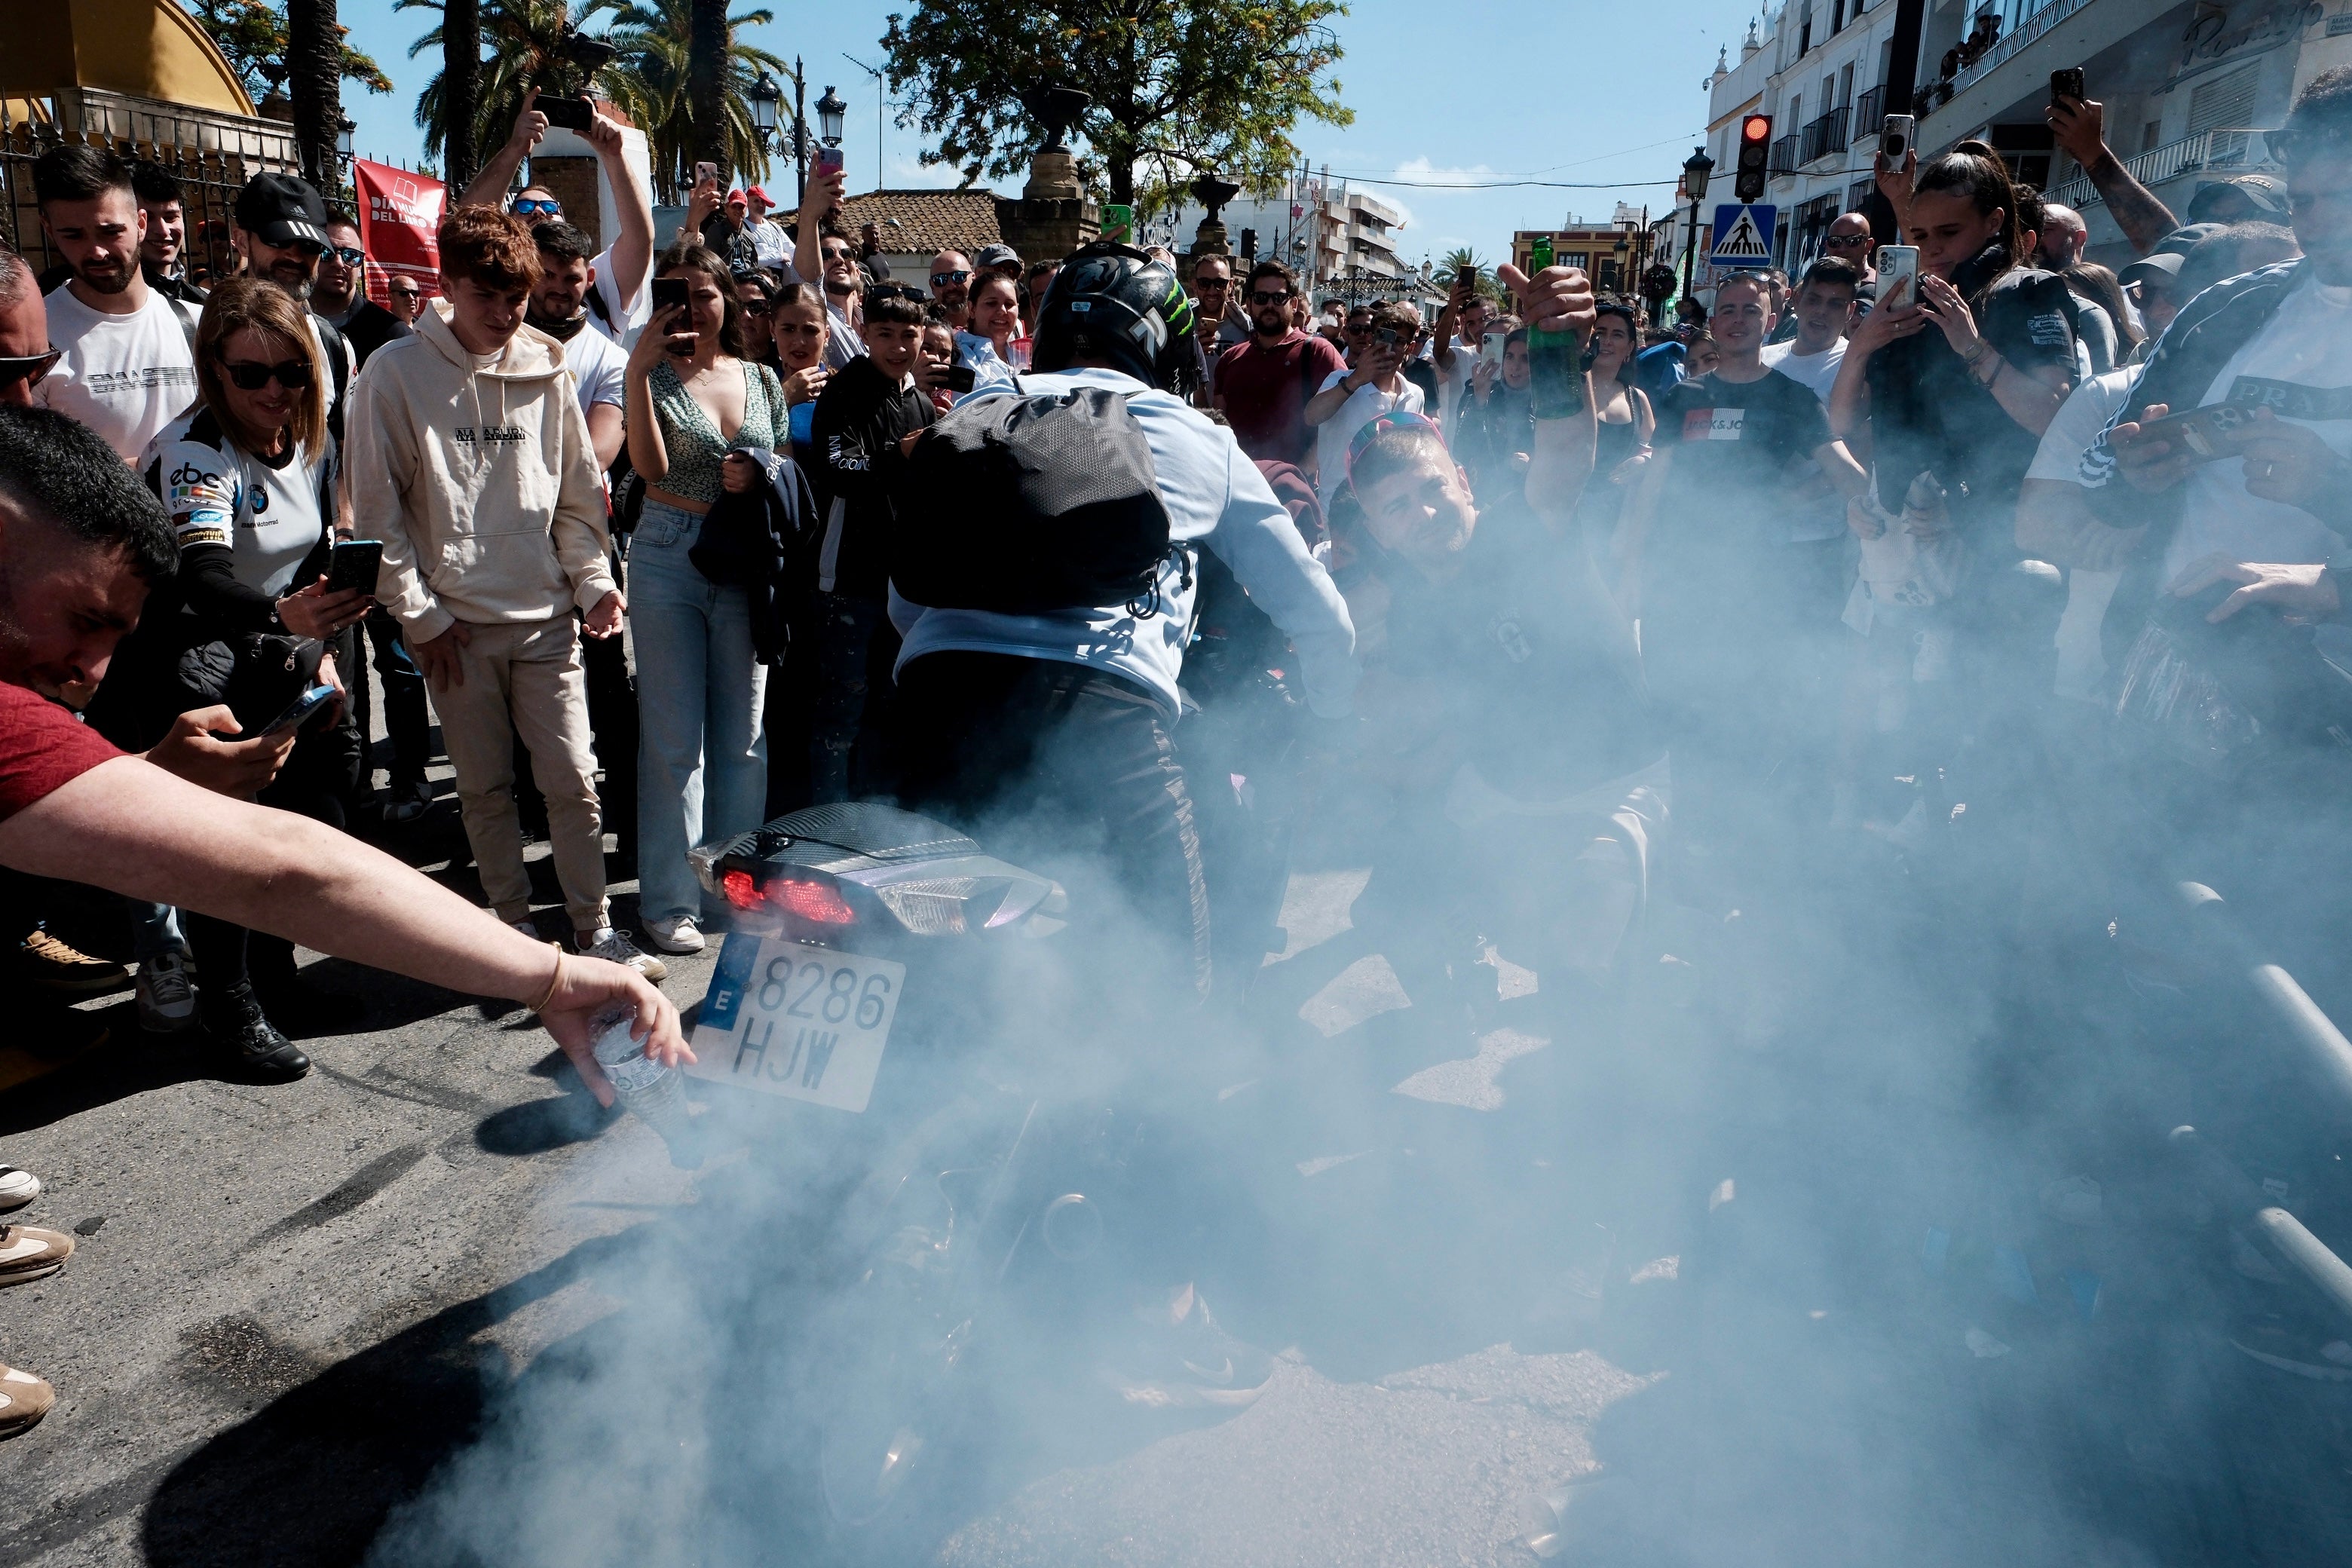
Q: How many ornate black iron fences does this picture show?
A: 1